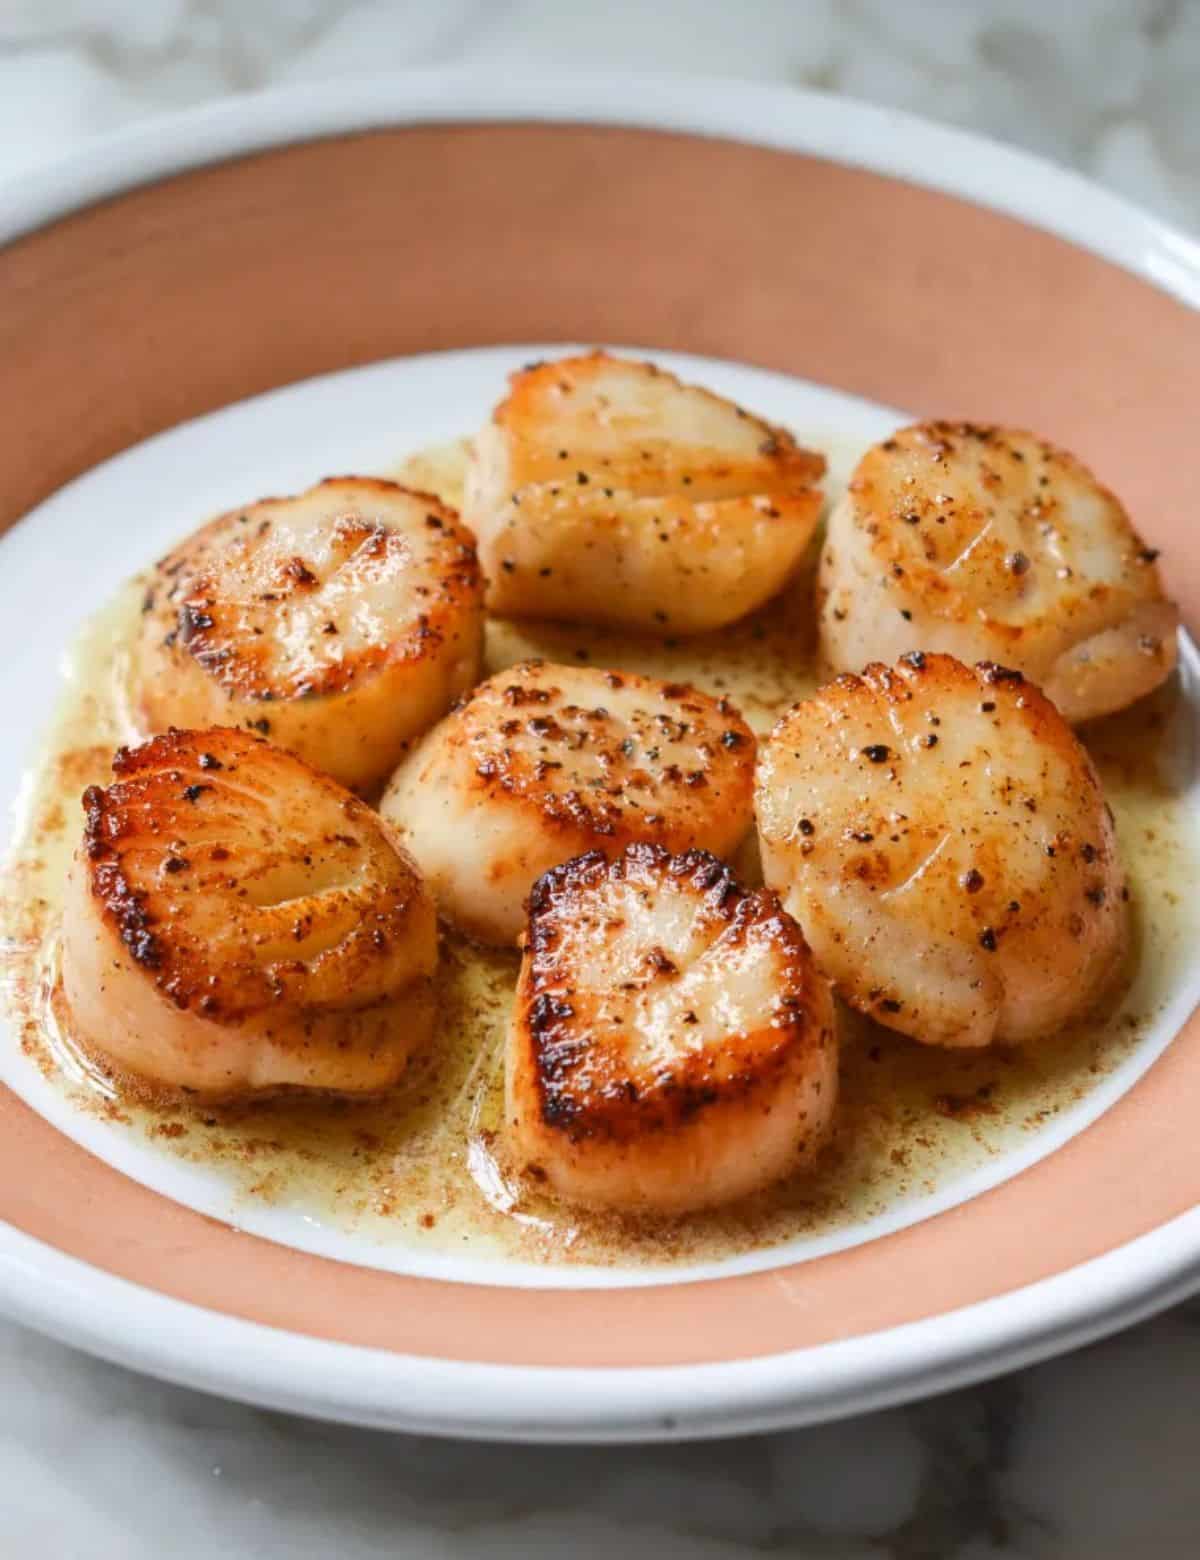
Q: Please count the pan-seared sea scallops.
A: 7